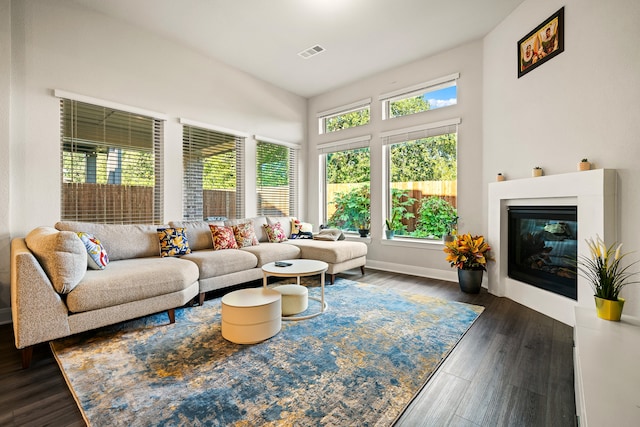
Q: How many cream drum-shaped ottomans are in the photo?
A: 2